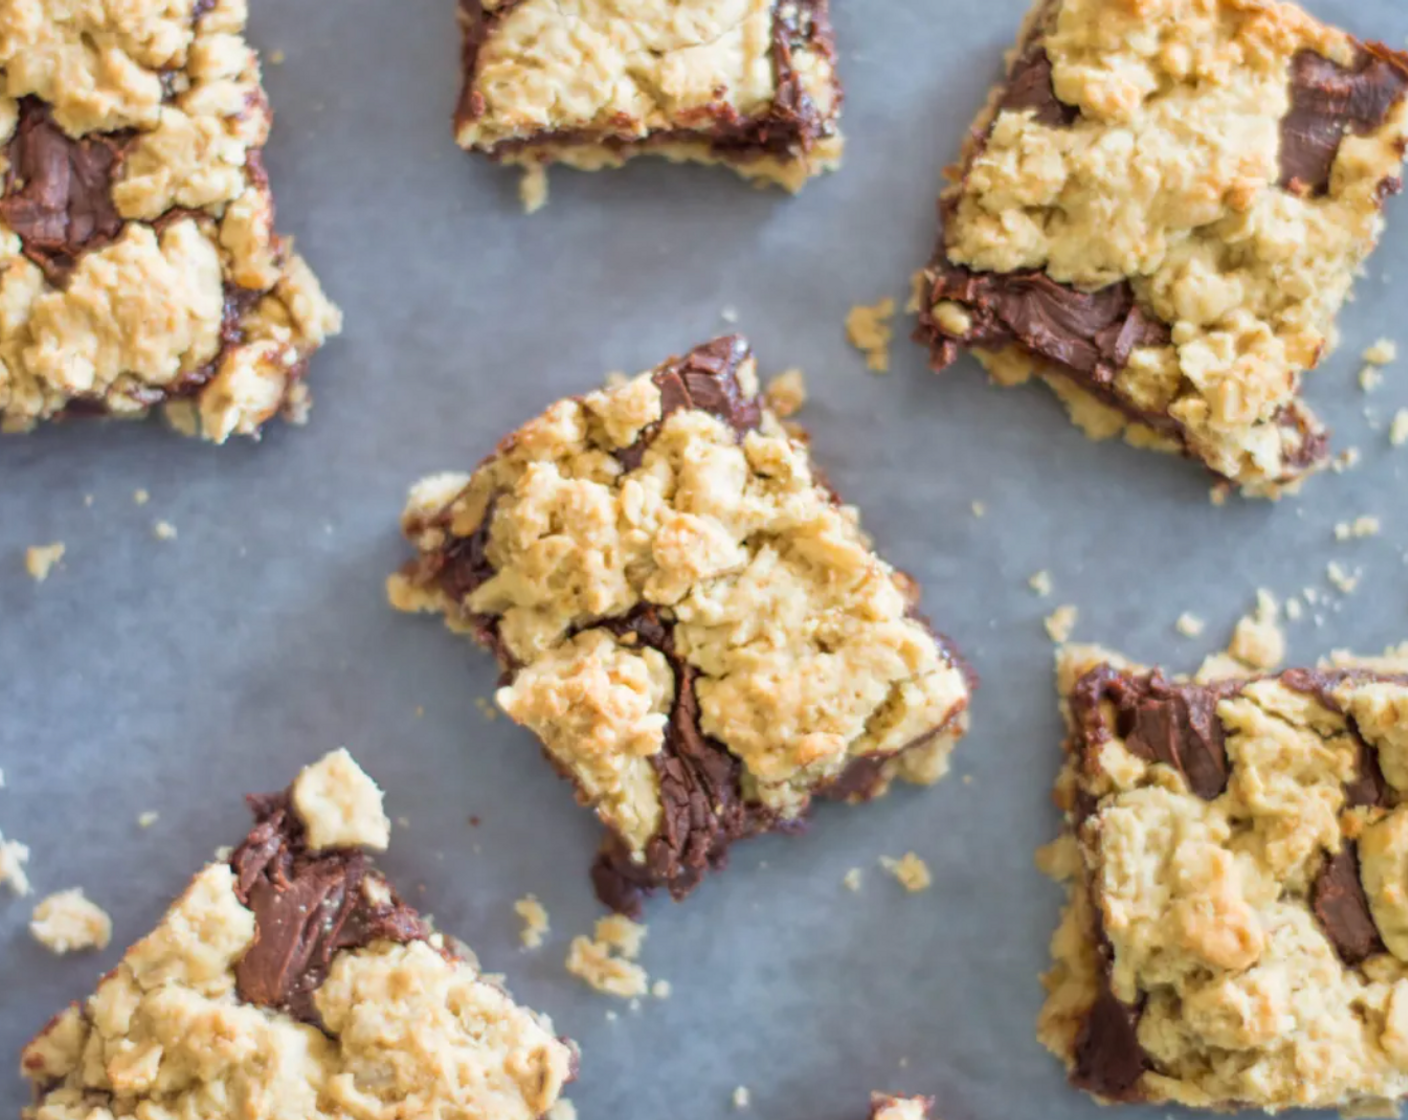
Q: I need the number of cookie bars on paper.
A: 6